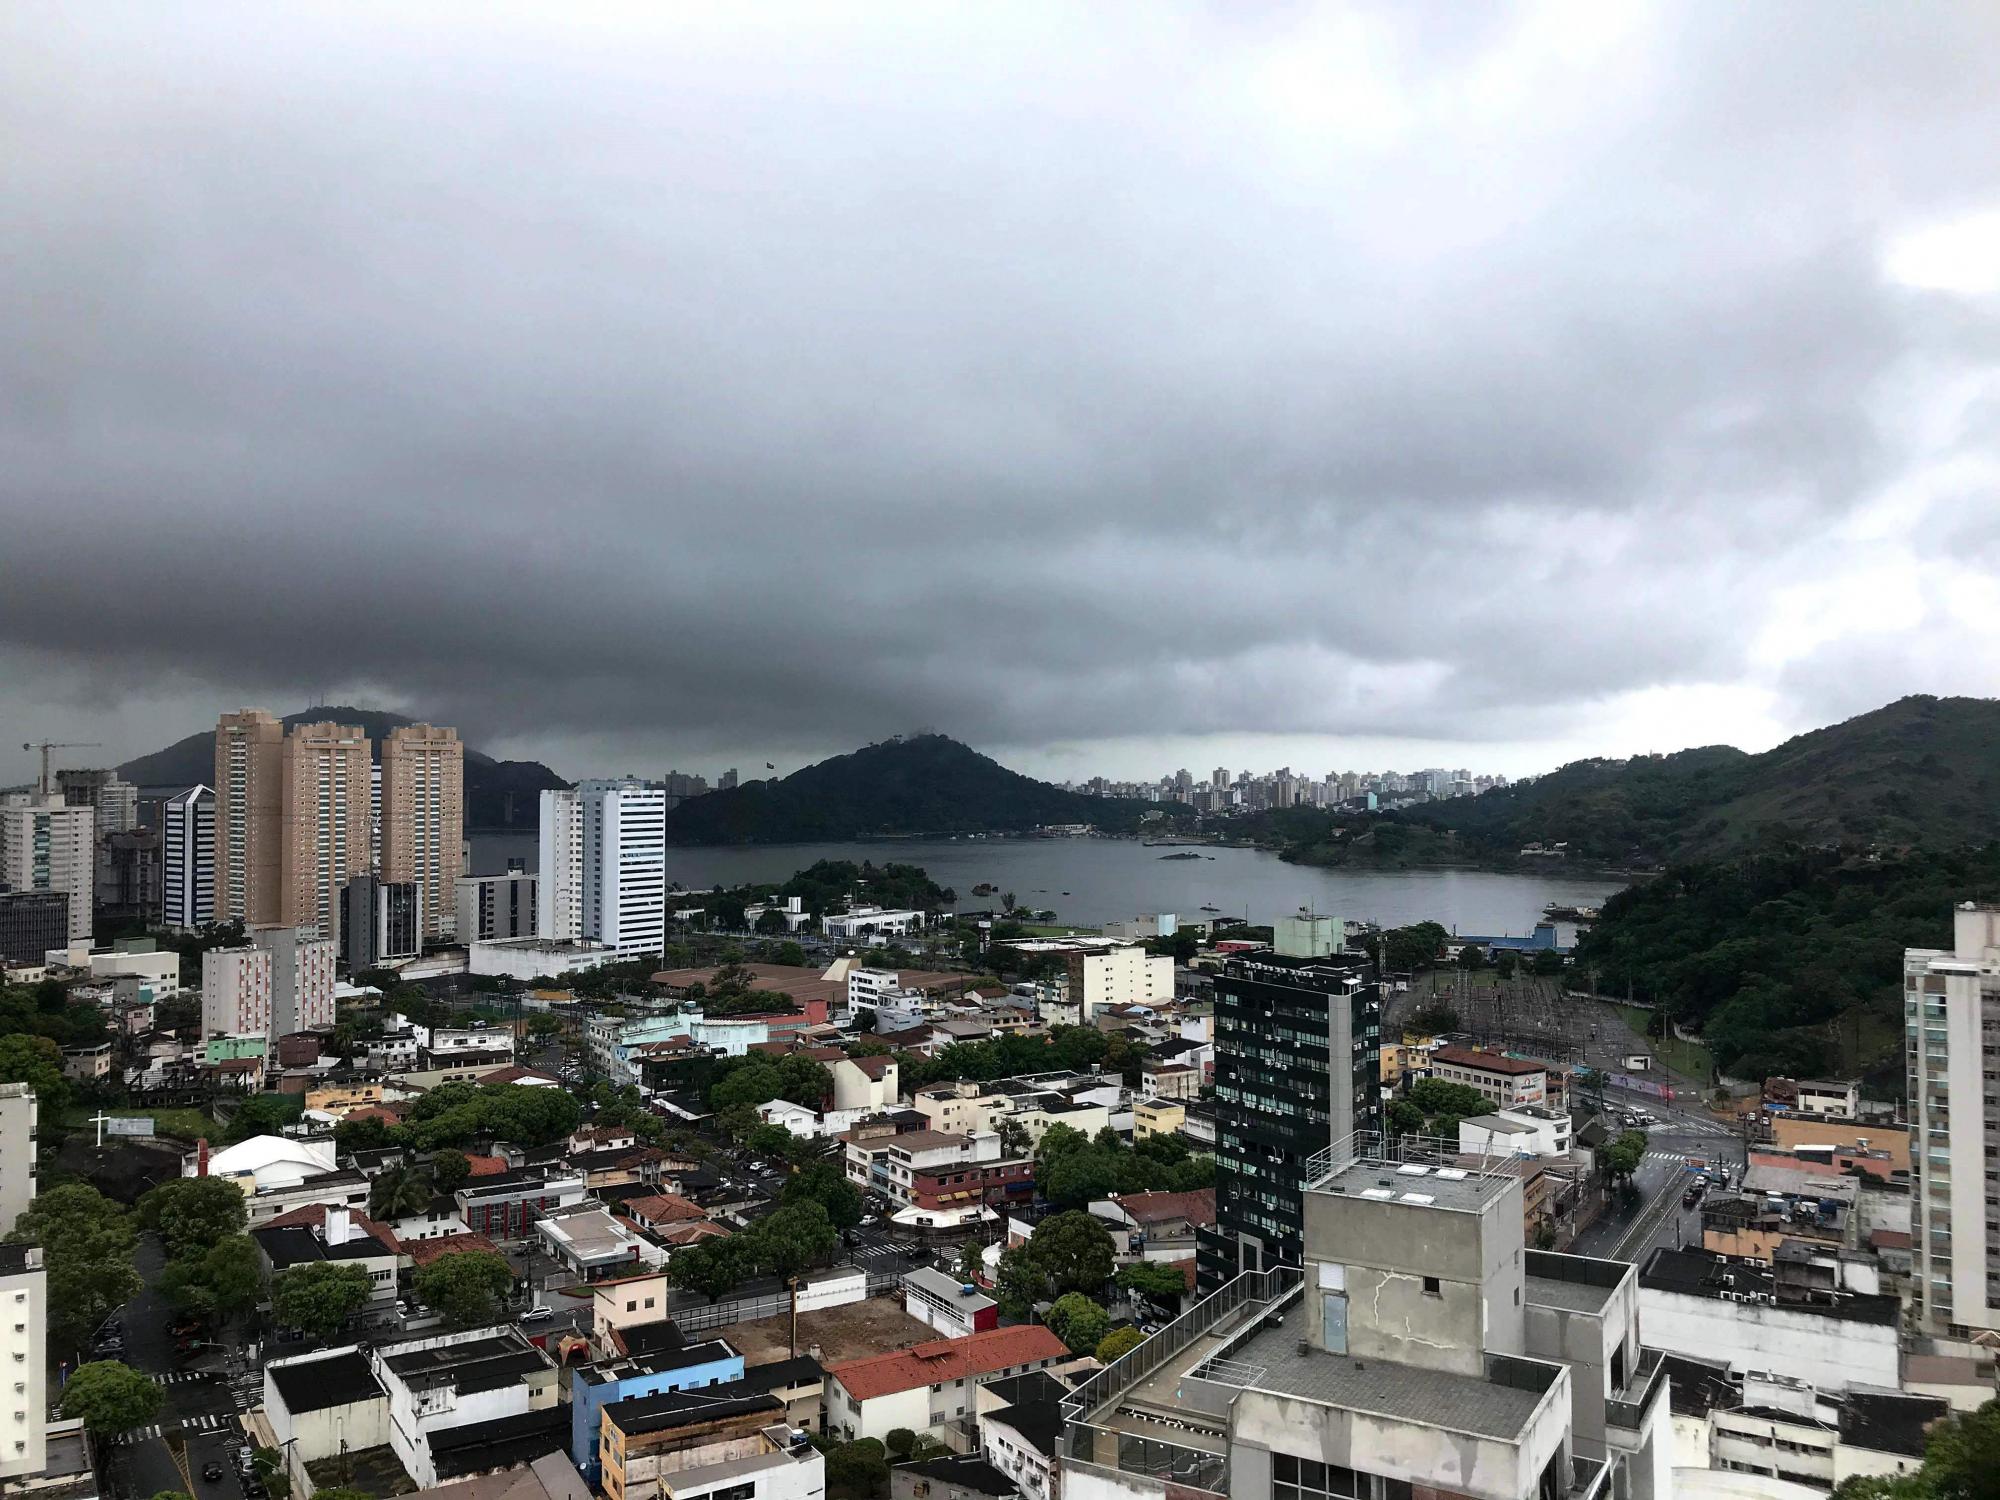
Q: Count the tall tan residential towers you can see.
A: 3